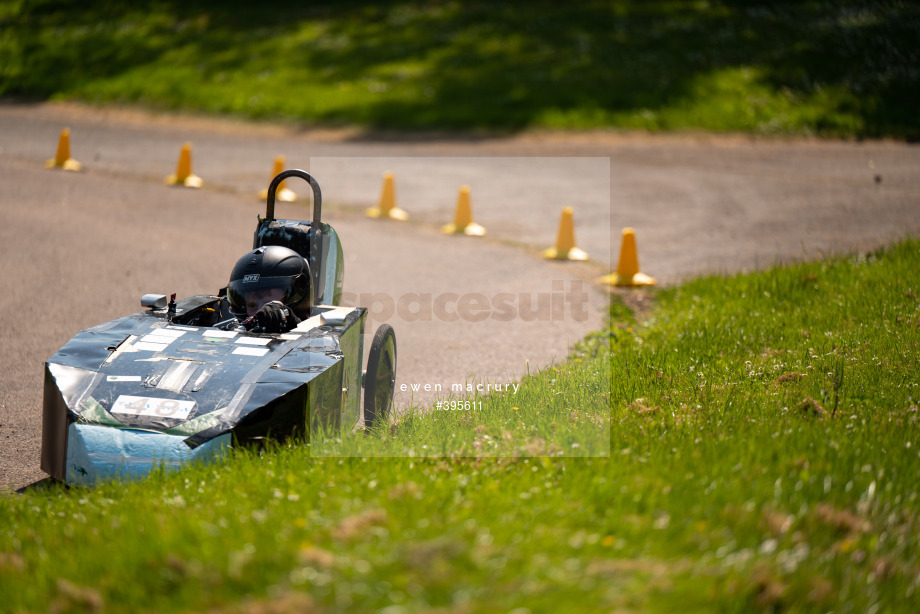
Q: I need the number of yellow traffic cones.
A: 7